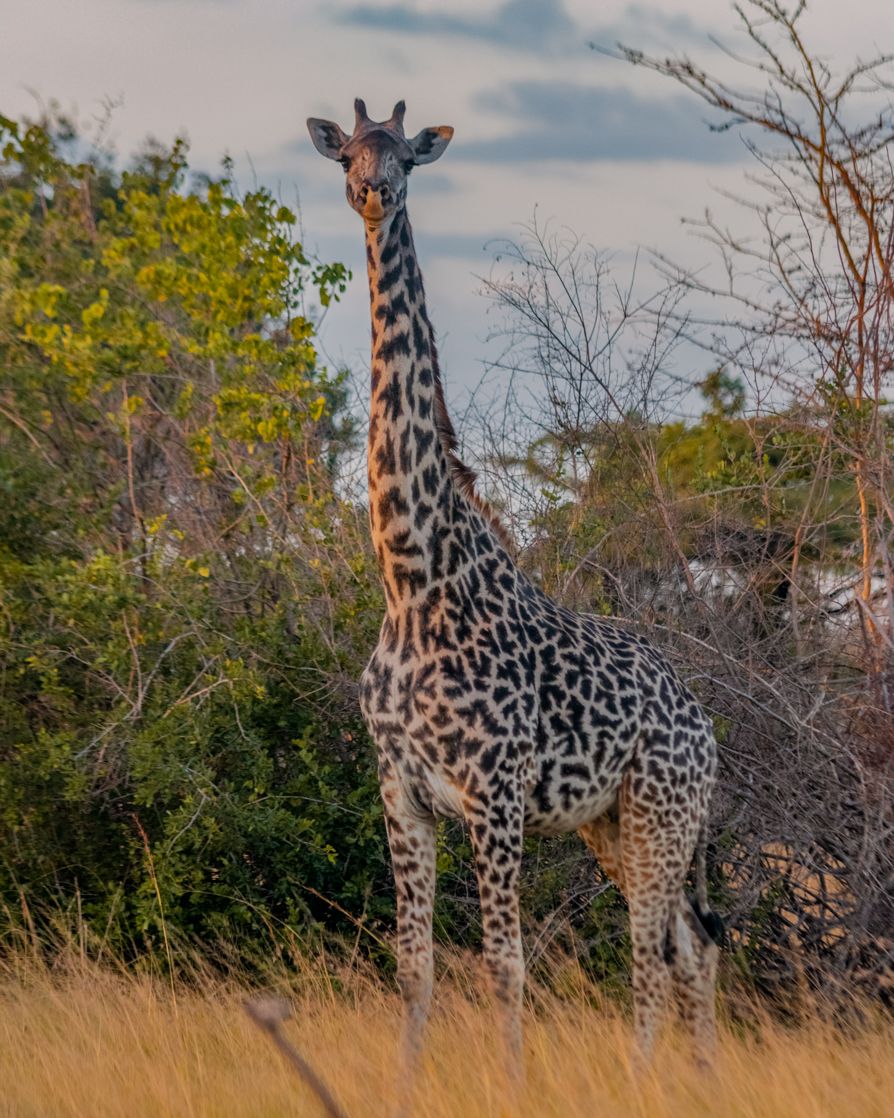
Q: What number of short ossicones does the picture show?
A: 2